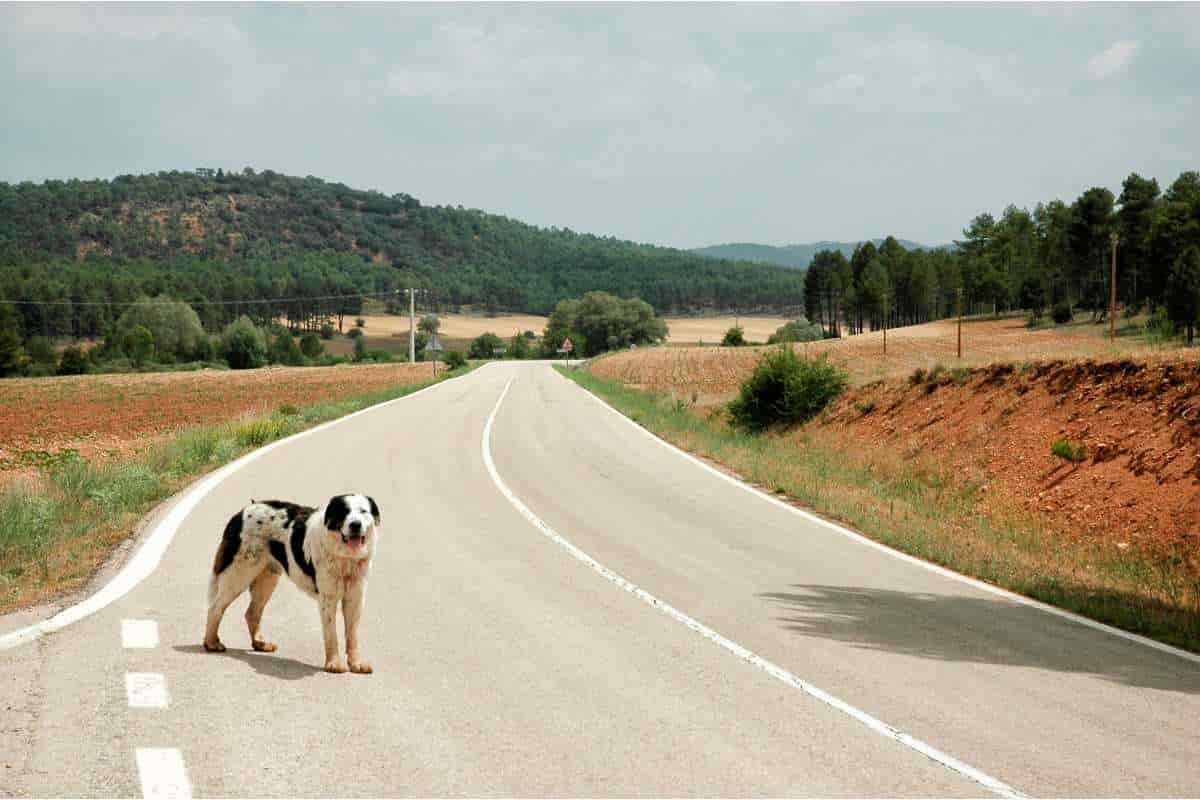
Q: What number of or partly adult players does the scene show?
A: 0